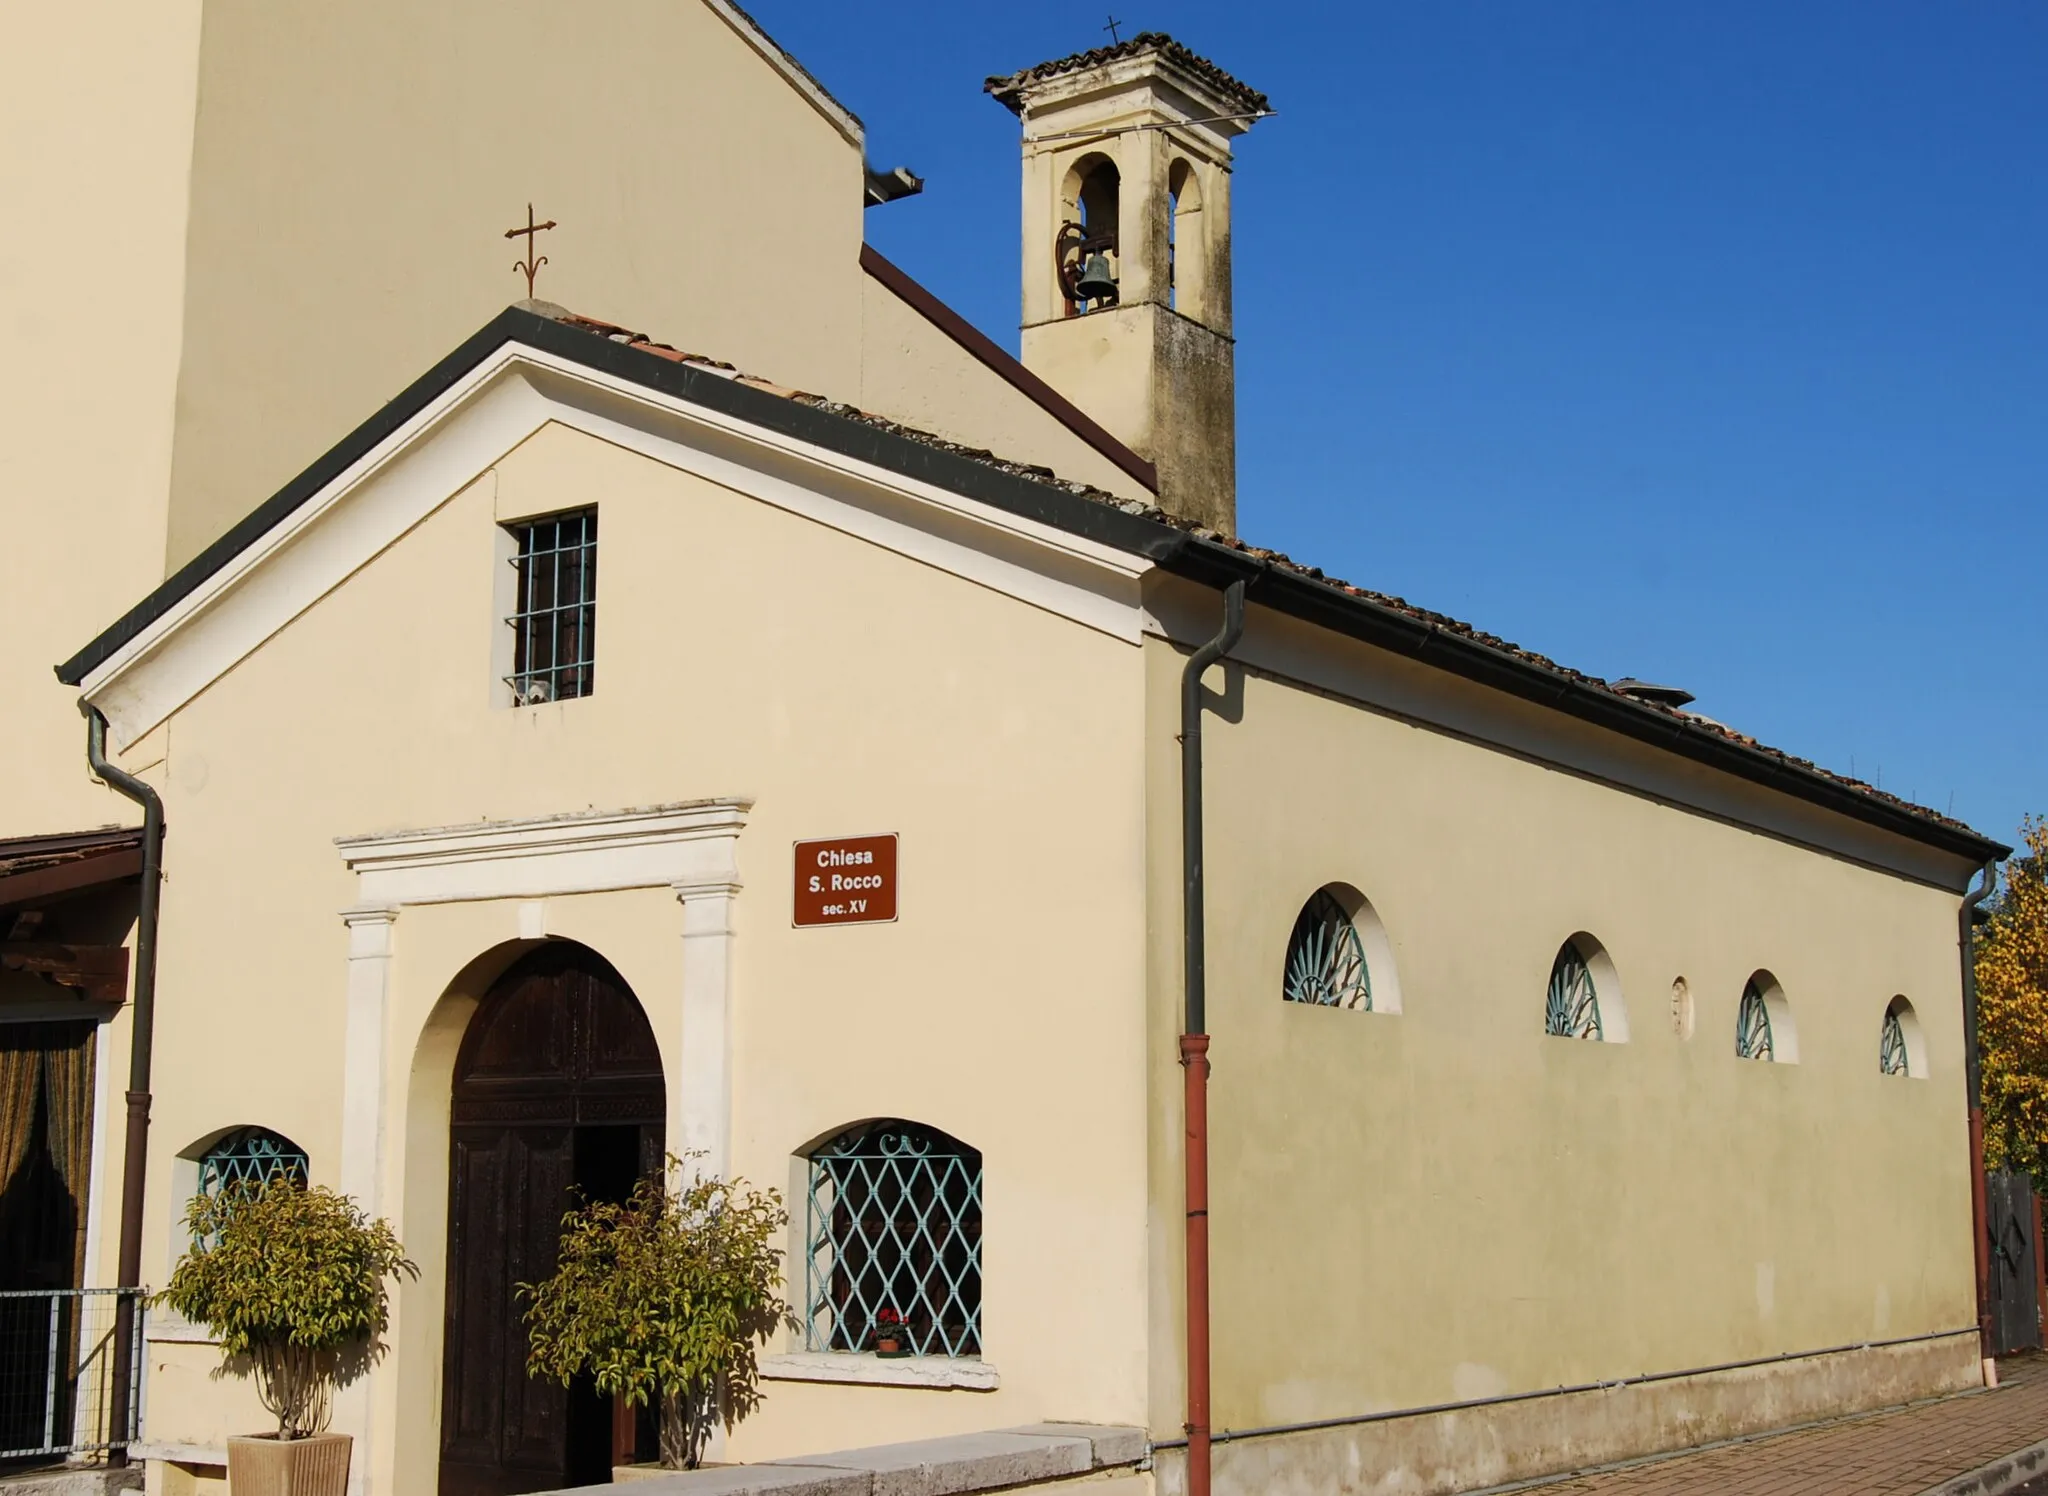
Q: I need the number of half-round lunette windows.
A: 4